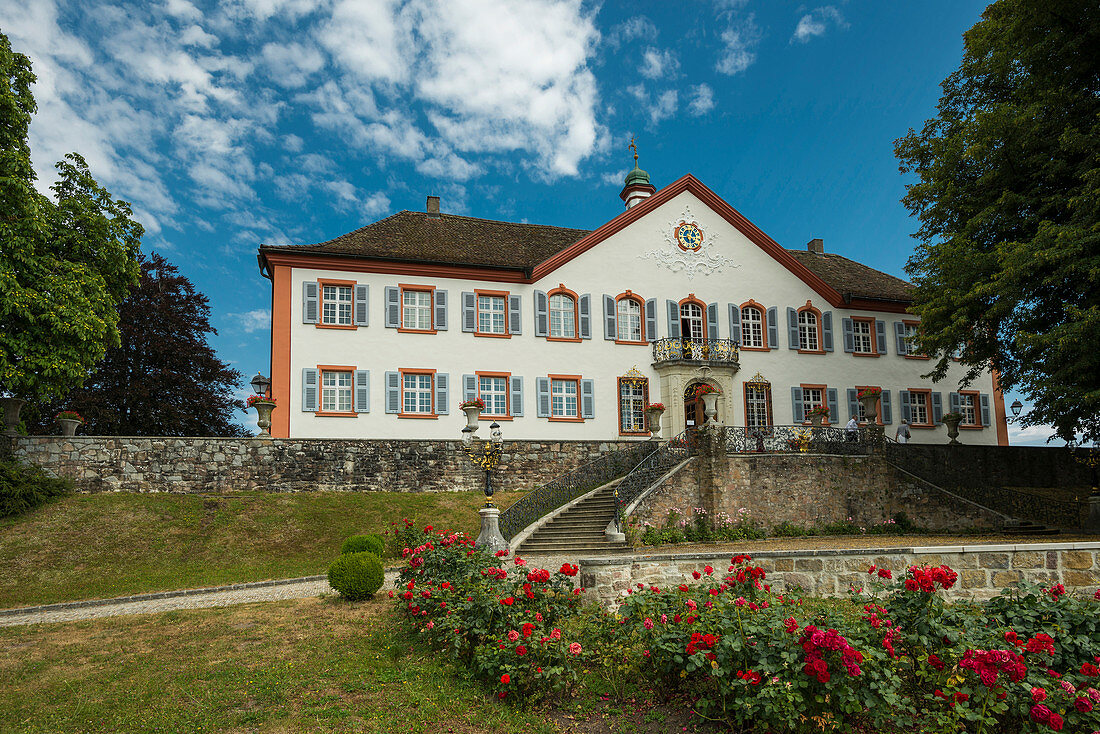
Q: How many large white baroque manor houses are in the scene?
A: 1